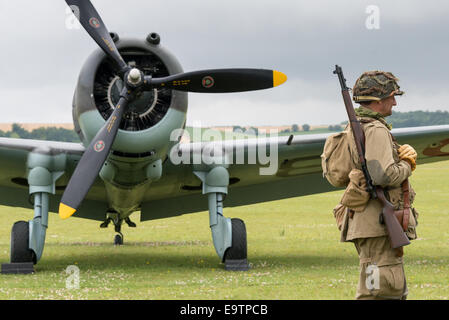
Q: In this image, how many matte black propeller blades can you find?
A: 3